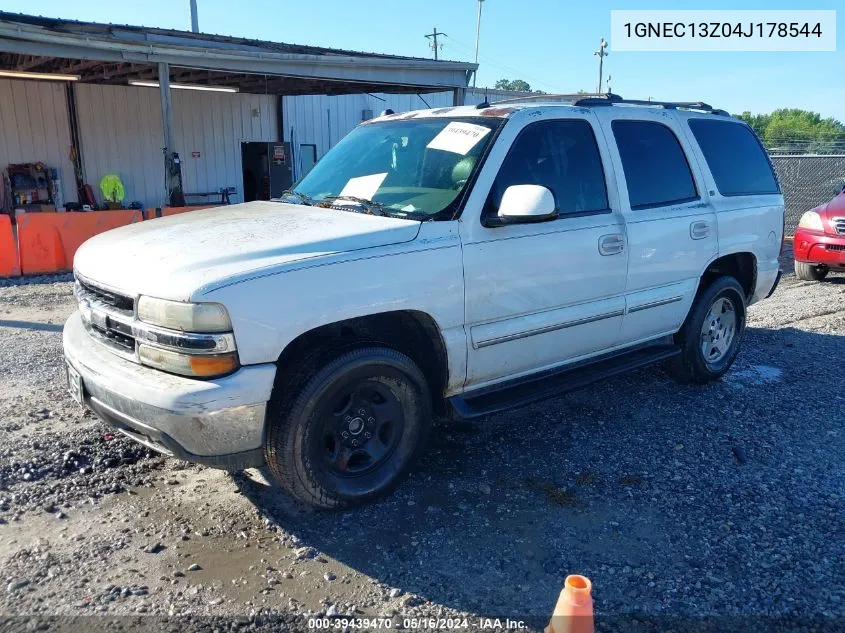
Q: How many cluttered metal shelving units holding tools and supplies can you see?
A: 1